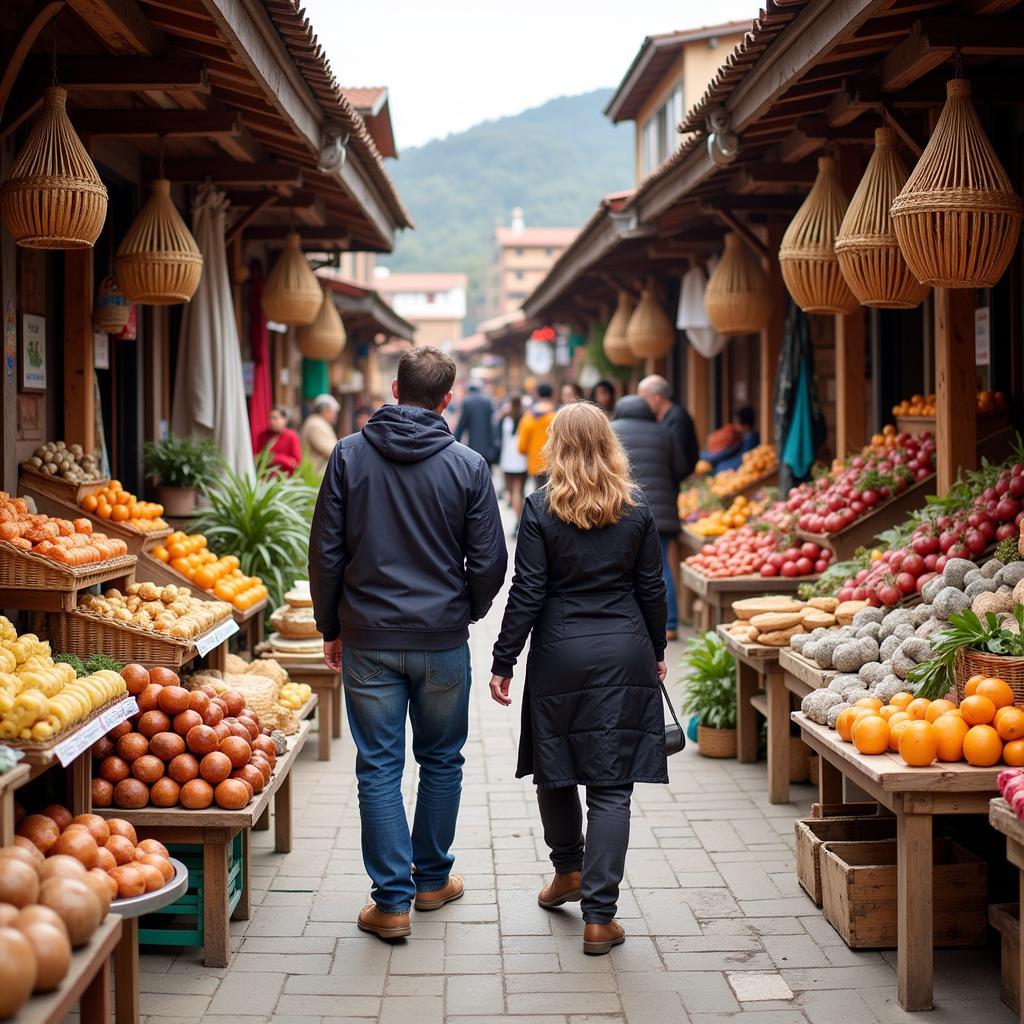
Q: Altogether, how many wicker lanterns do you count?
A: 10